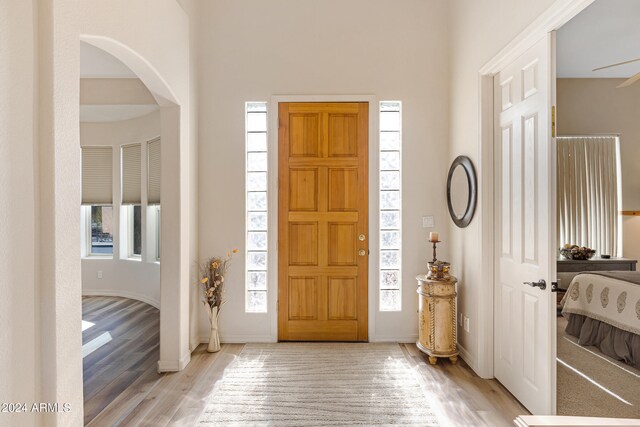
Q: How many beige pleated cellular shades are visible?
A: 3